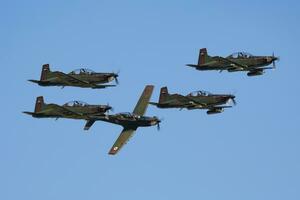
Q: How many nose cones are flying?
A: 5